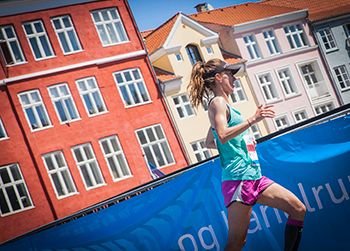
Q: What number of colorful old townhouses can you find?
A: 4